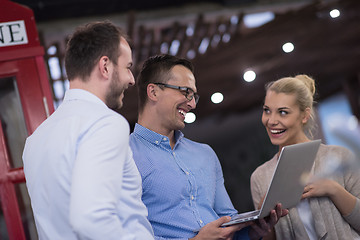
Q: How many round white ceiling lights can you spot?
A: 5